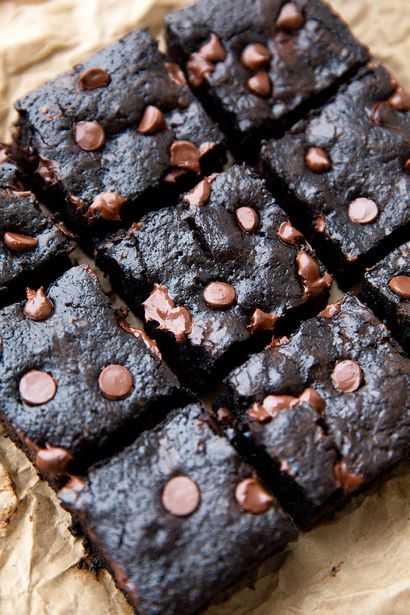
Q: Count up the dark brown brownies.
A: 9